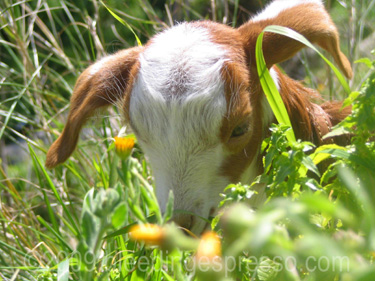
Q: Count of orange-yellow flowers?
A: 3